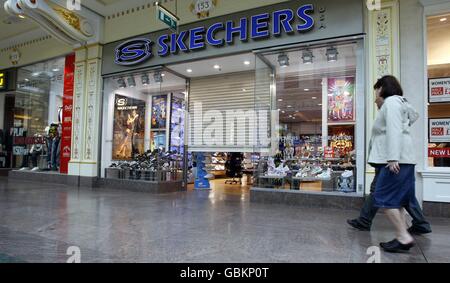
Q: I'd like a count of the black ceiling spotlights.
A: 7